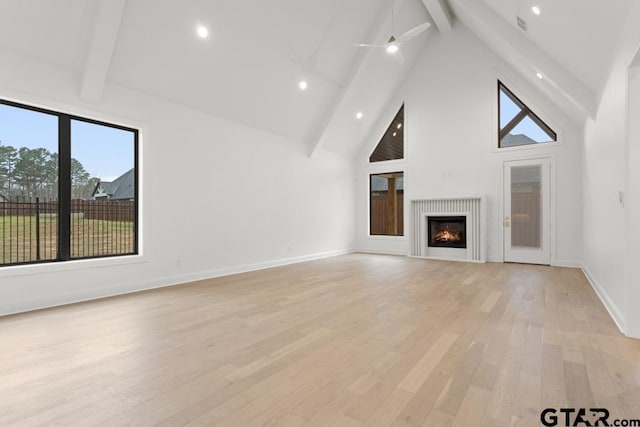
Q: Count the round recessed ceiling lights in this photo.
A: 5